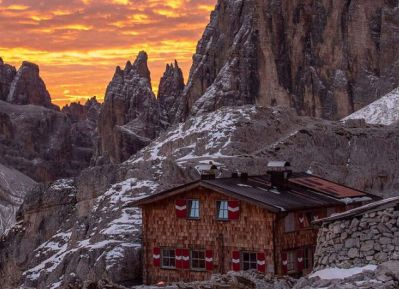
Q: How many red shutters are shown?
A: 12